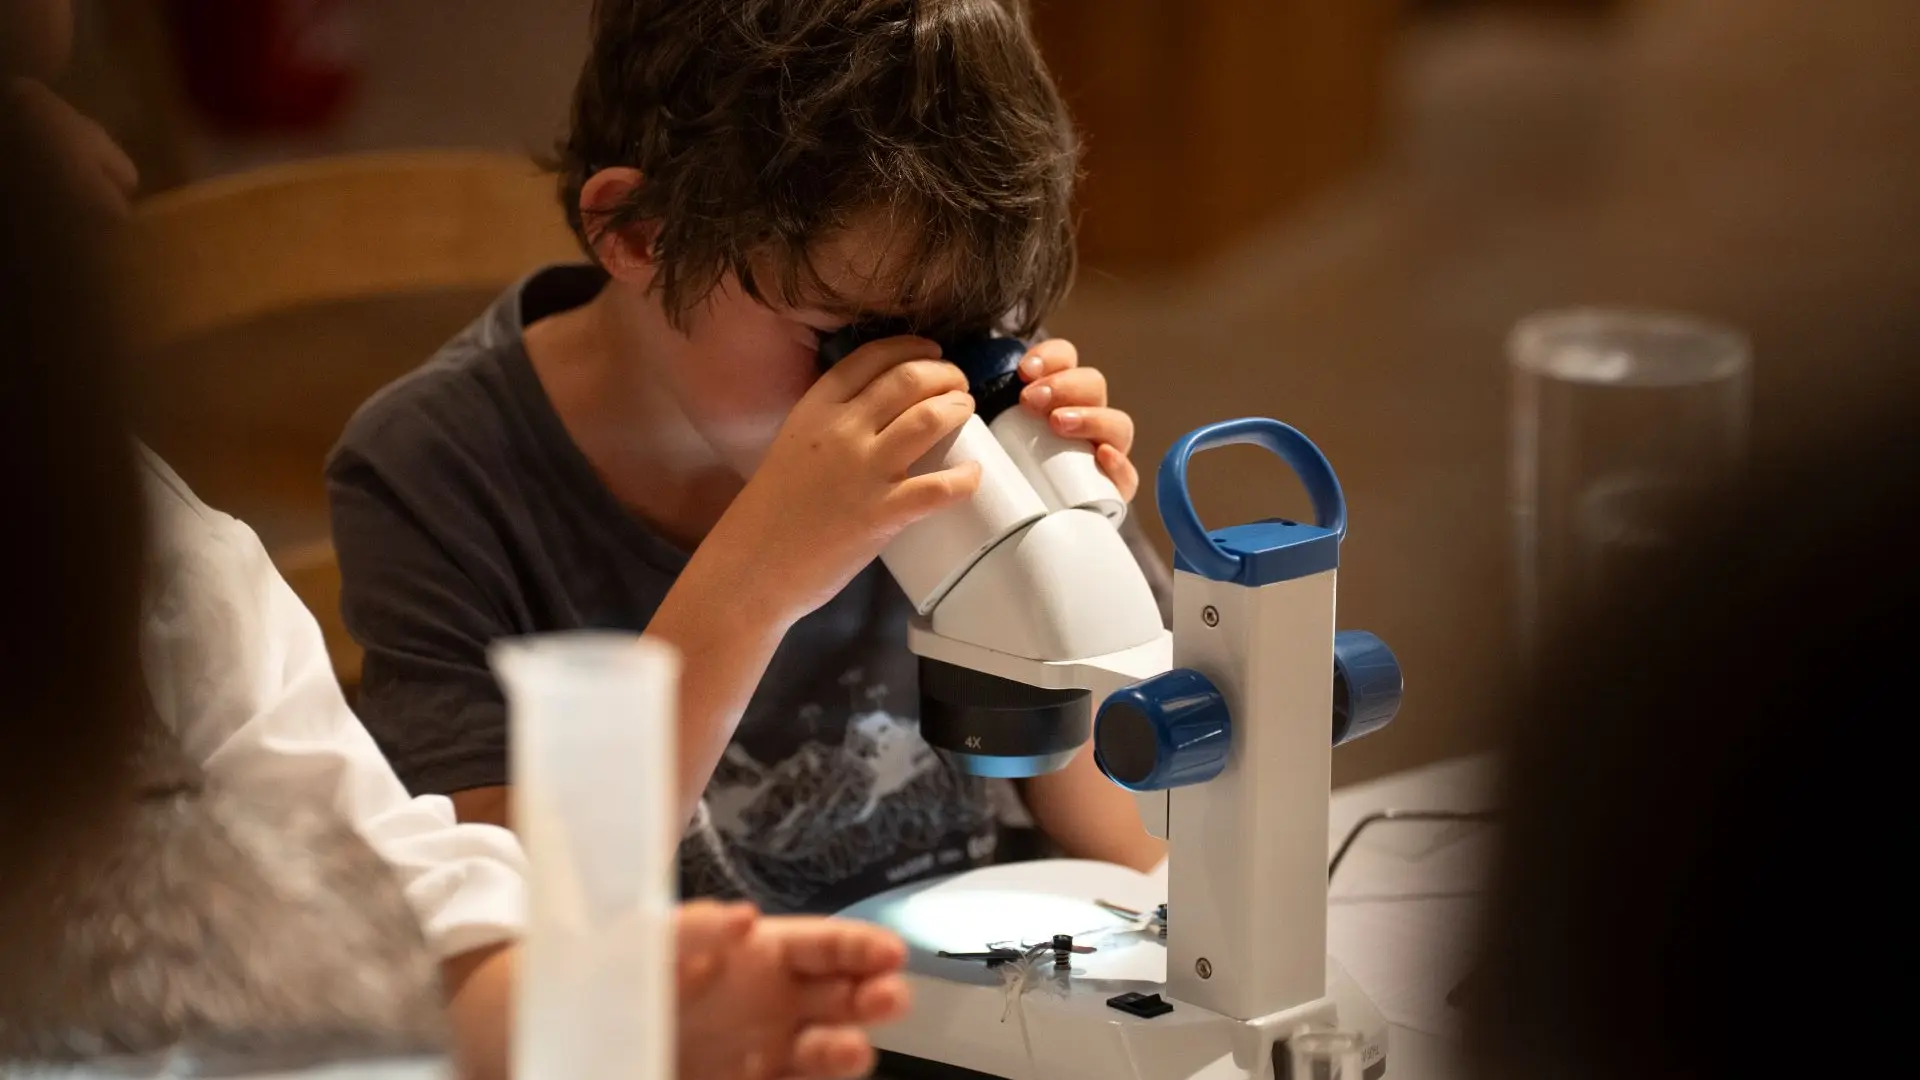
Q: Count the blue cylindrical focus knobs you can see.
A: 2